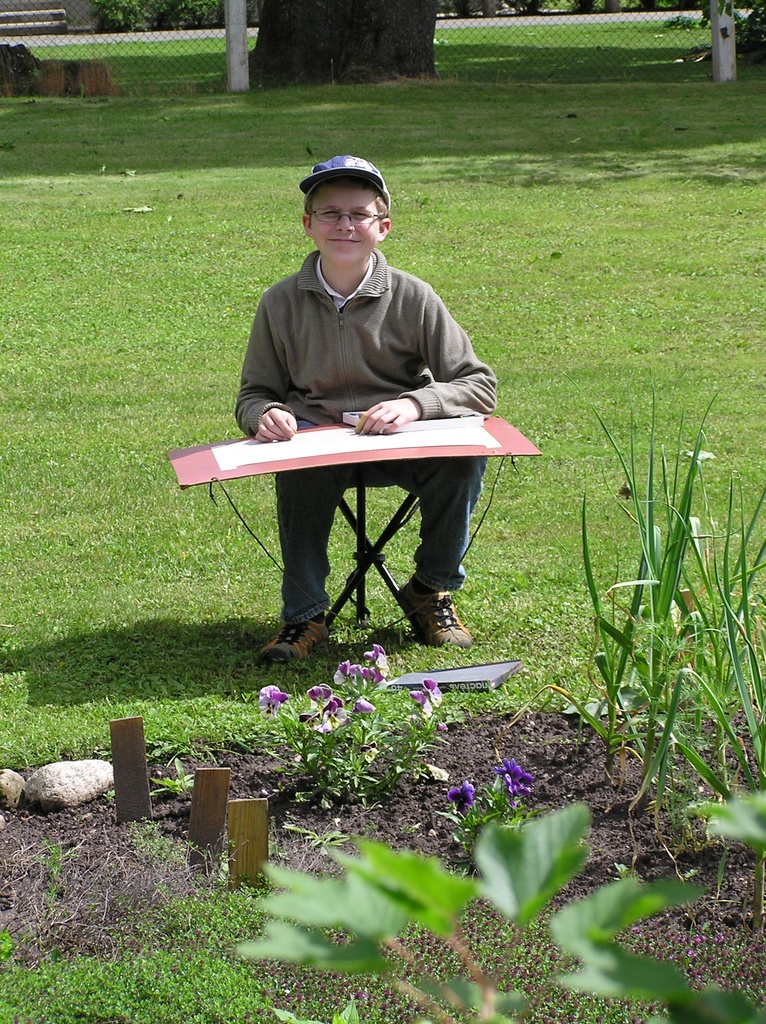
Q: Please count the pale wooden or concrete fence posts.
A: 2